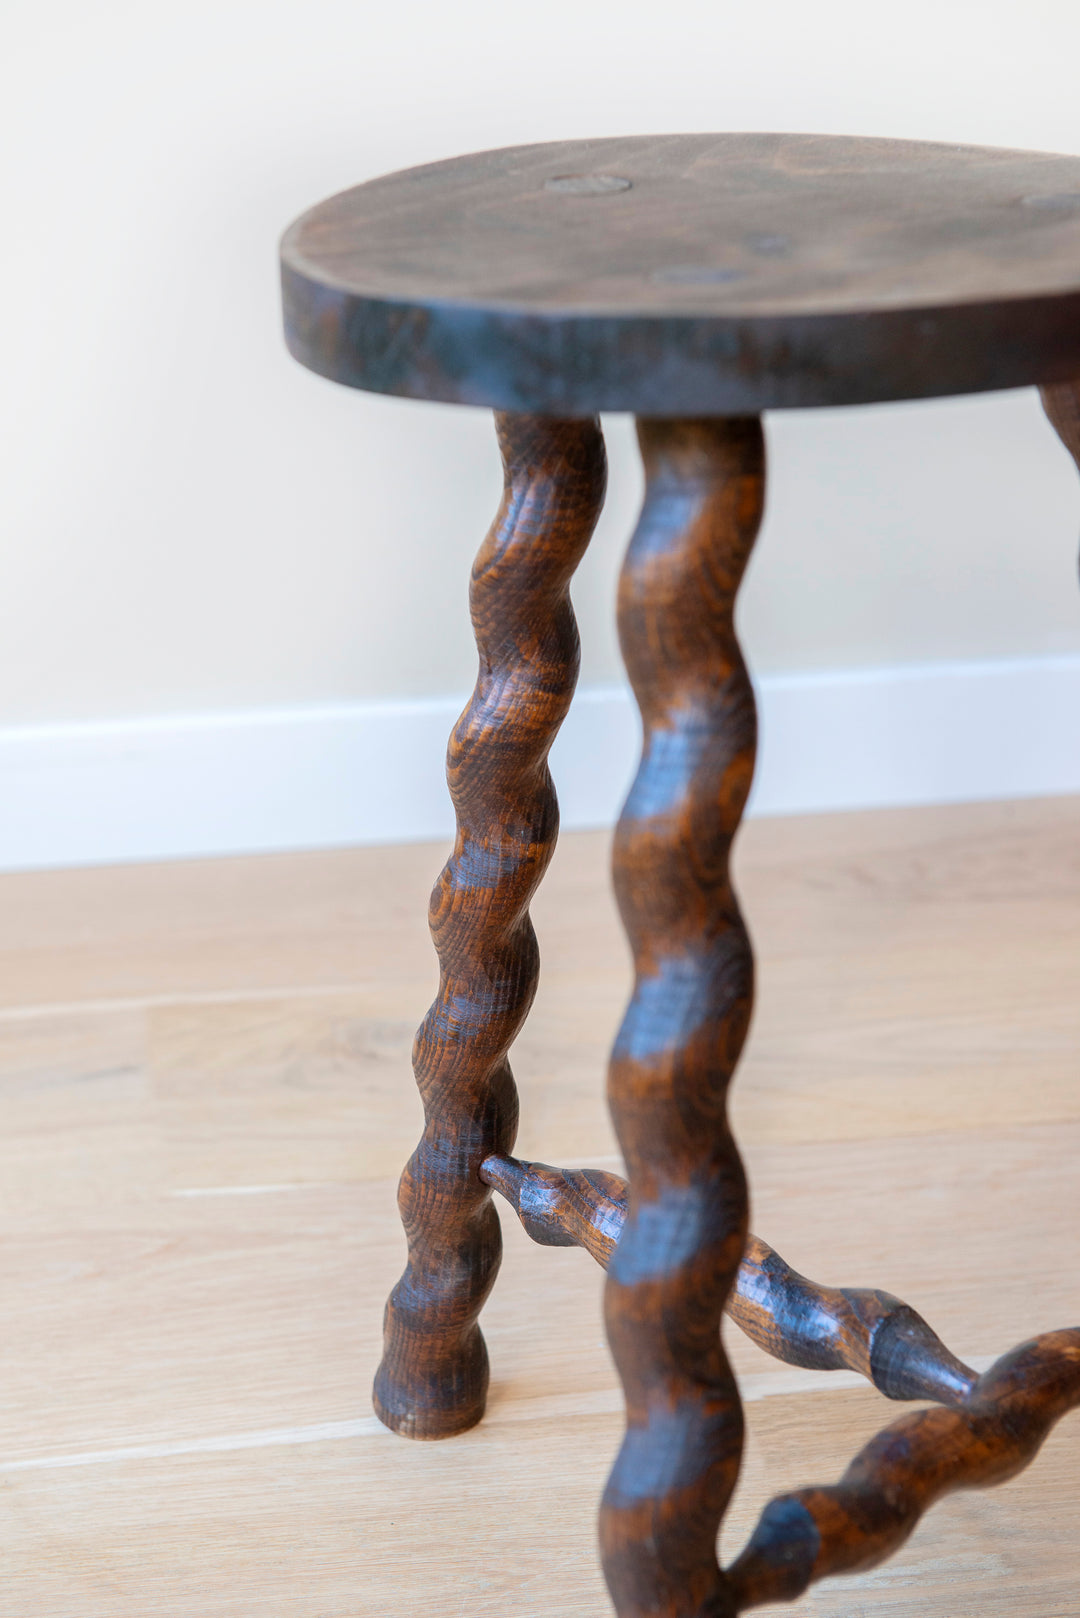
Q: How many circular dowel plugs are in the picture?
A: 3